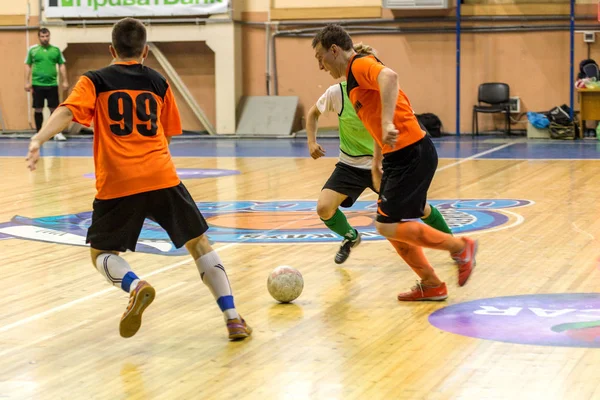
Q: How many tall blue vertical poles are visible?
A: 2